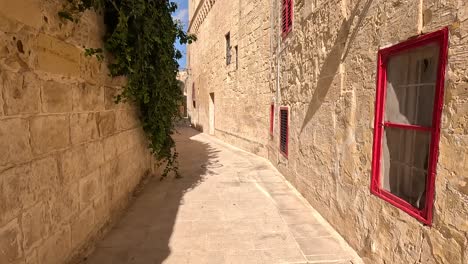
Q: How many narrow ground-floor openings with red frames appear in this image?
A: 2